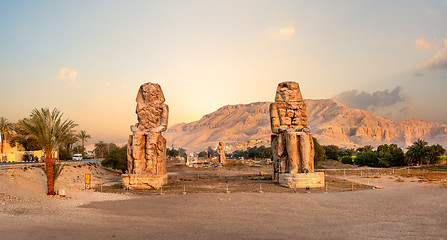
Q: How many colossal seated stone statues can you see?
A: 2